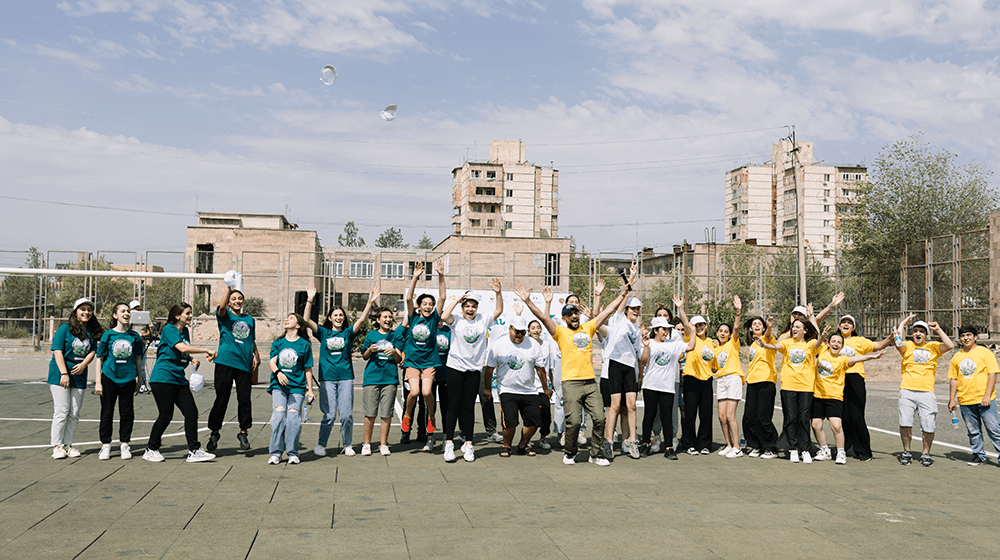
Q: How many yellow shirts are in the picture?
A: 10